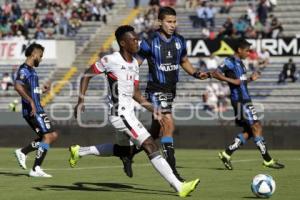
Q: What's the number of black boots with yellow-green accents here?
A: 2